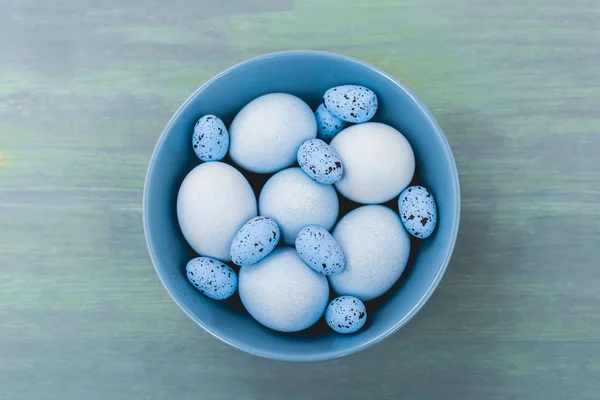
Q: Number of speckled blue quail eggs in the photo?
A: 9